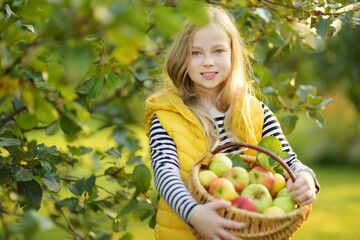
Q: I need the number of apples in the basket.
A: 11